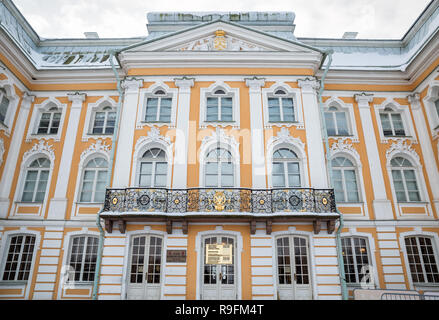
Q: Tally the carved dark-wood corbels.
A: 8